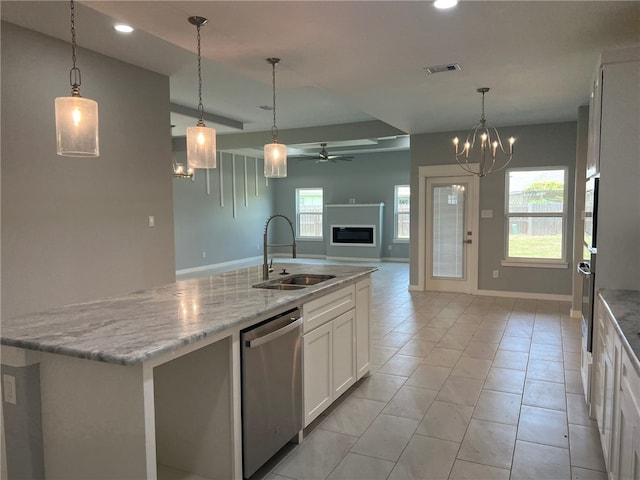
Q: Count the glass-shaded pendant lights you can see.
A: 3